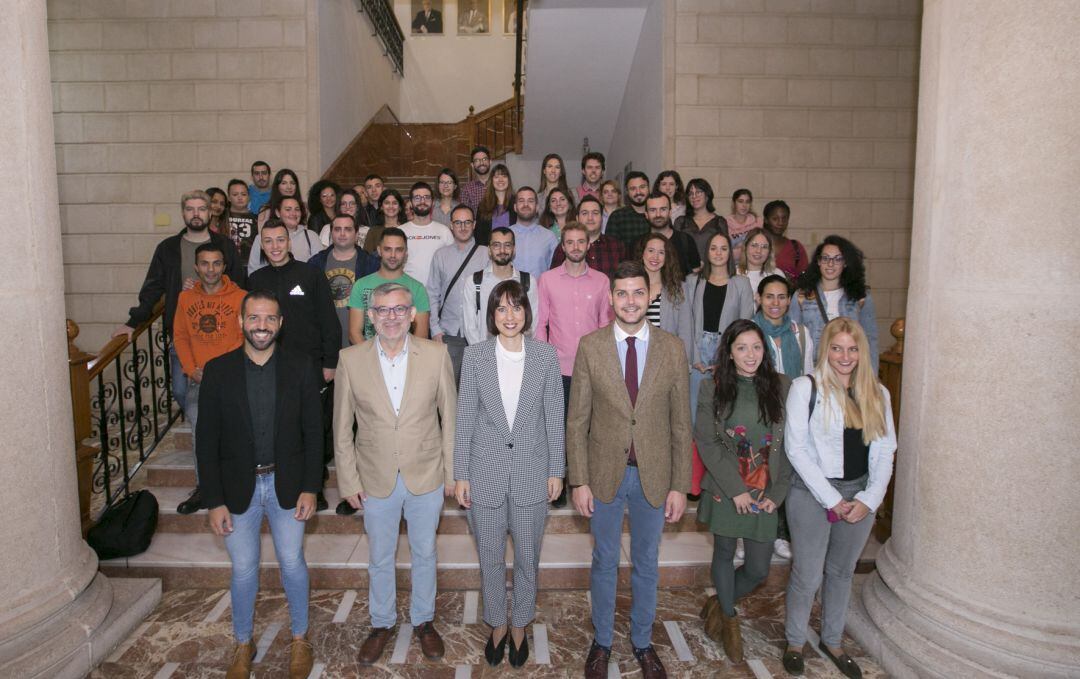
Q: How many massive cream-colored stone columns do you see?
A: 2